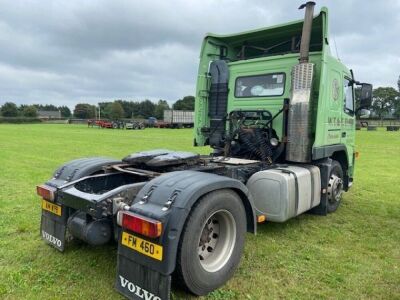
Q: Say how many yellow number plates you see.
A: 2